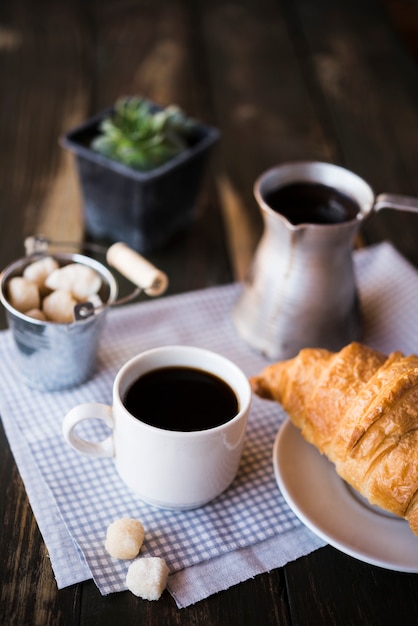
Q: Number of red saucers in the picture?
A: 0